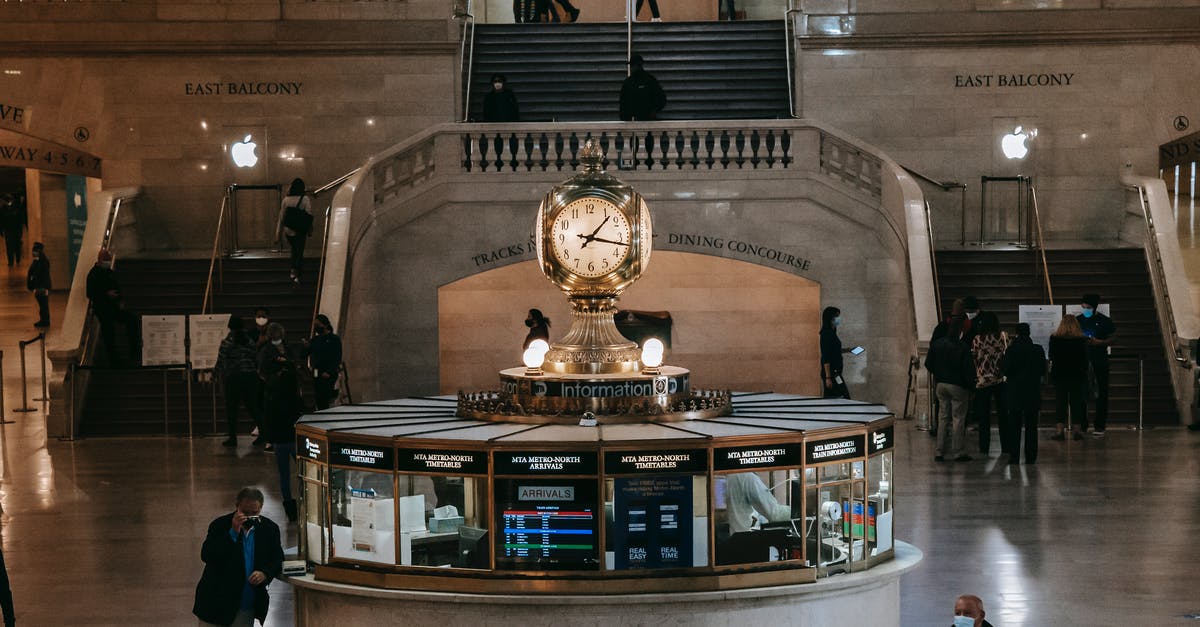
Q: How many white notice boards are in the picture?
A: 4